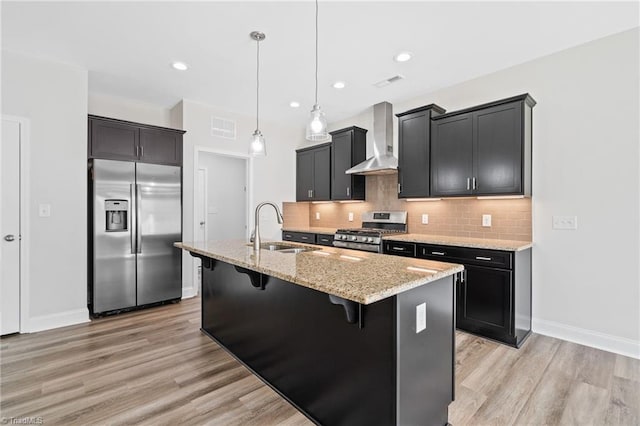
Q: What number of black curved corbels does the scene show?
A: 3